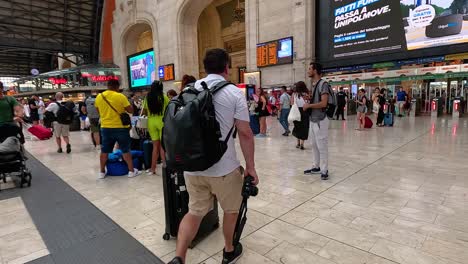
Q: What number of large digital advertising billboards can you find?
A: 2